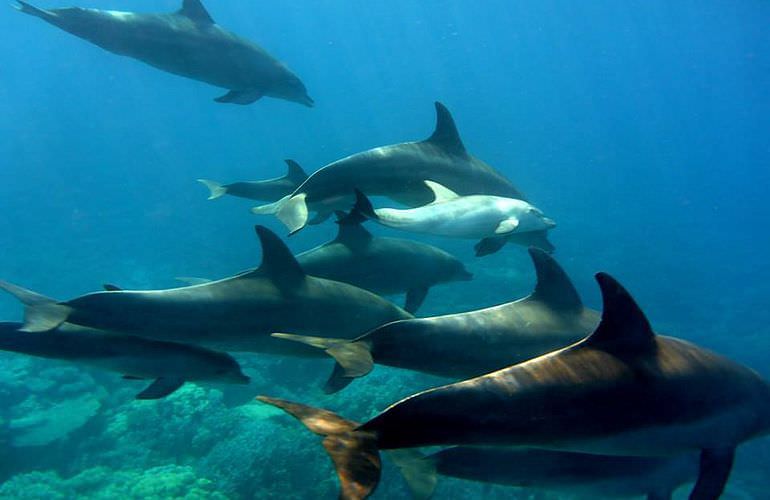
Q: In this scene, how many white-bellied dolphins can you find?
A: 1